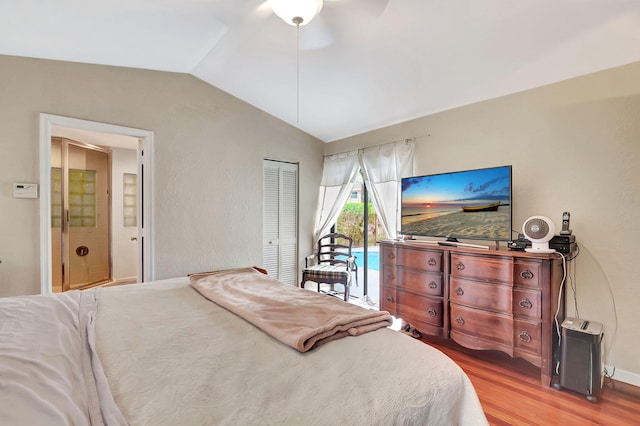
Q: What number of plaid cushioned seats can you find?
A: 1